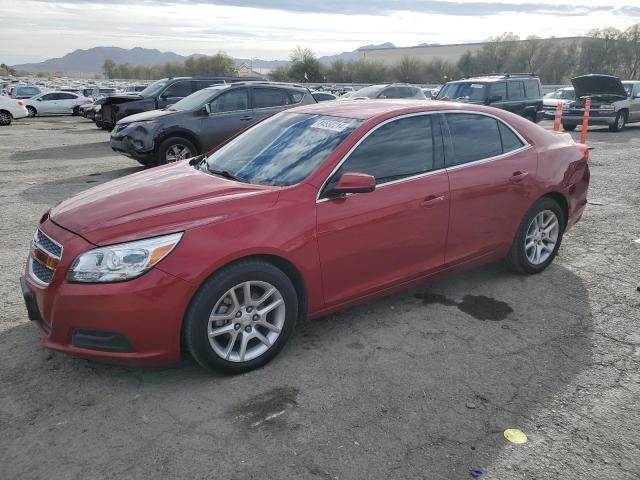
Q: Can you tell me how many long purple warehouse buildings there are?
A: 0